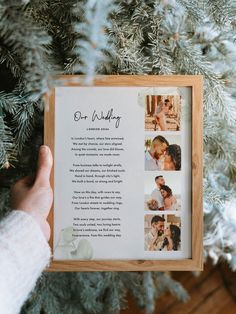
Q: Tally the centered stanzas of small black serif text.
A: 4